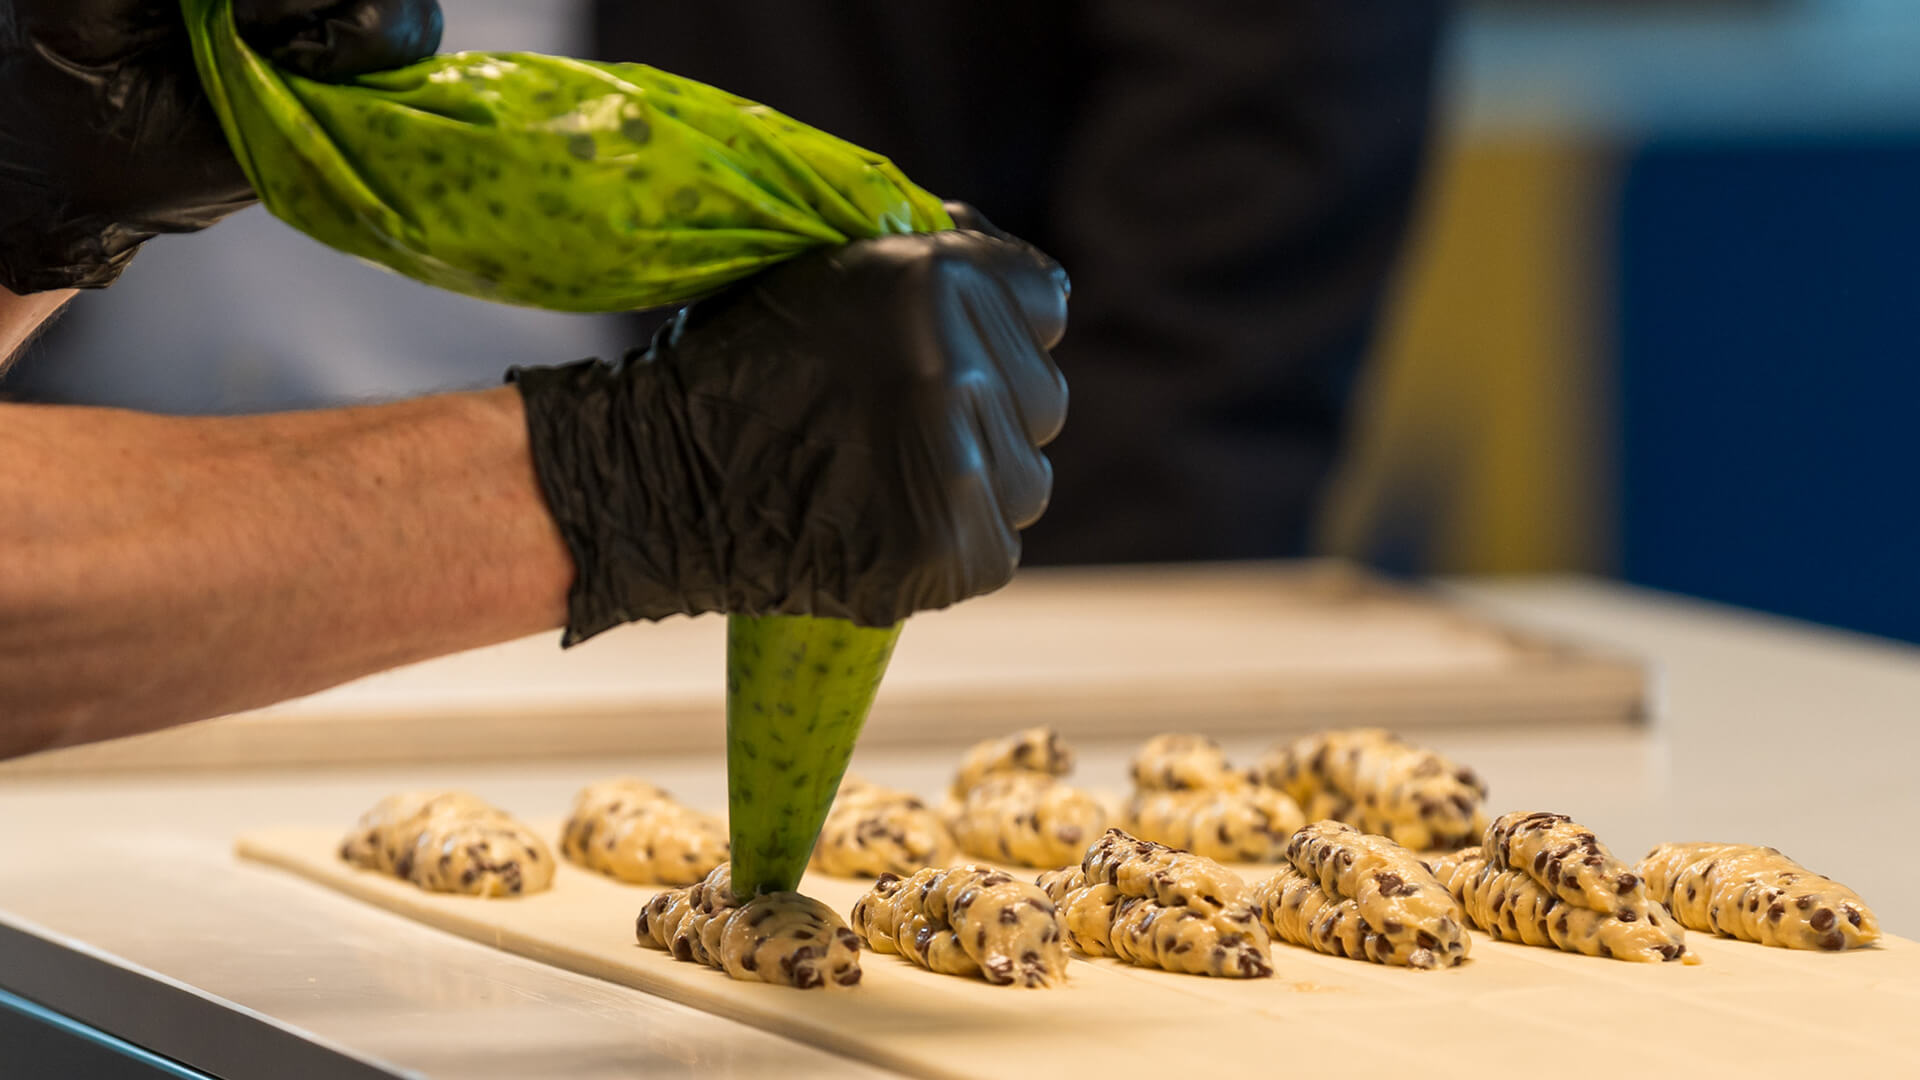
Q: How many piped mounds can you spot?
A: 12